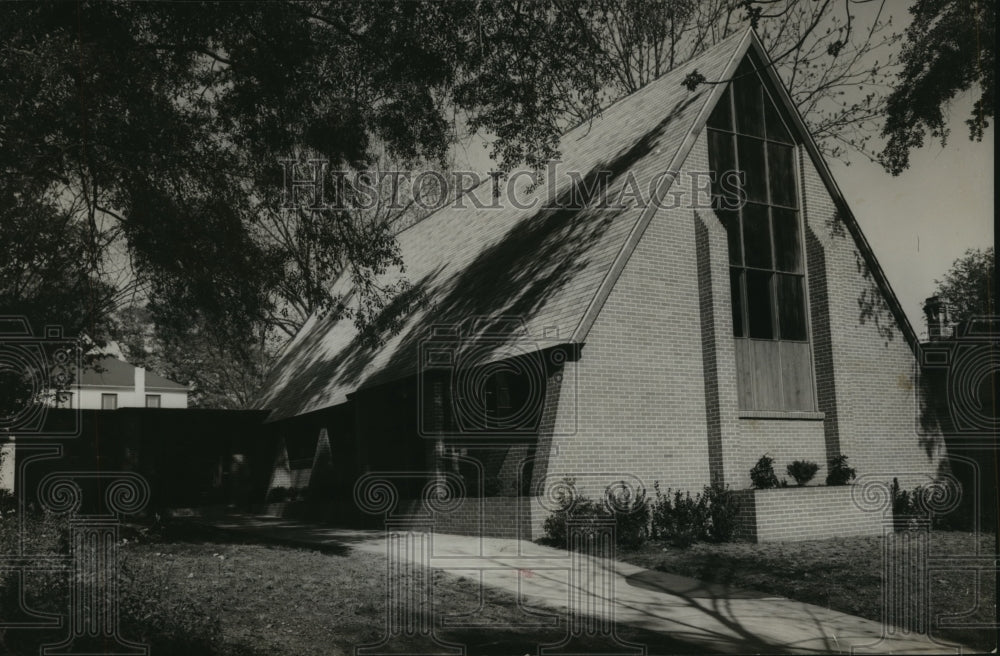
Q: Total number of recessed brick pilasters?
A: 2